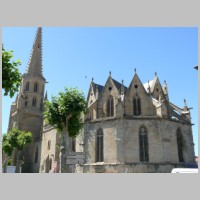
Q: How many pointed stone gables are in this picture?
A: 4